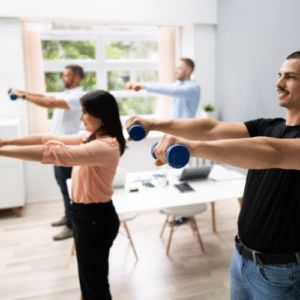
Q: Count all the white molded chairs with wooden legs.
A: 2